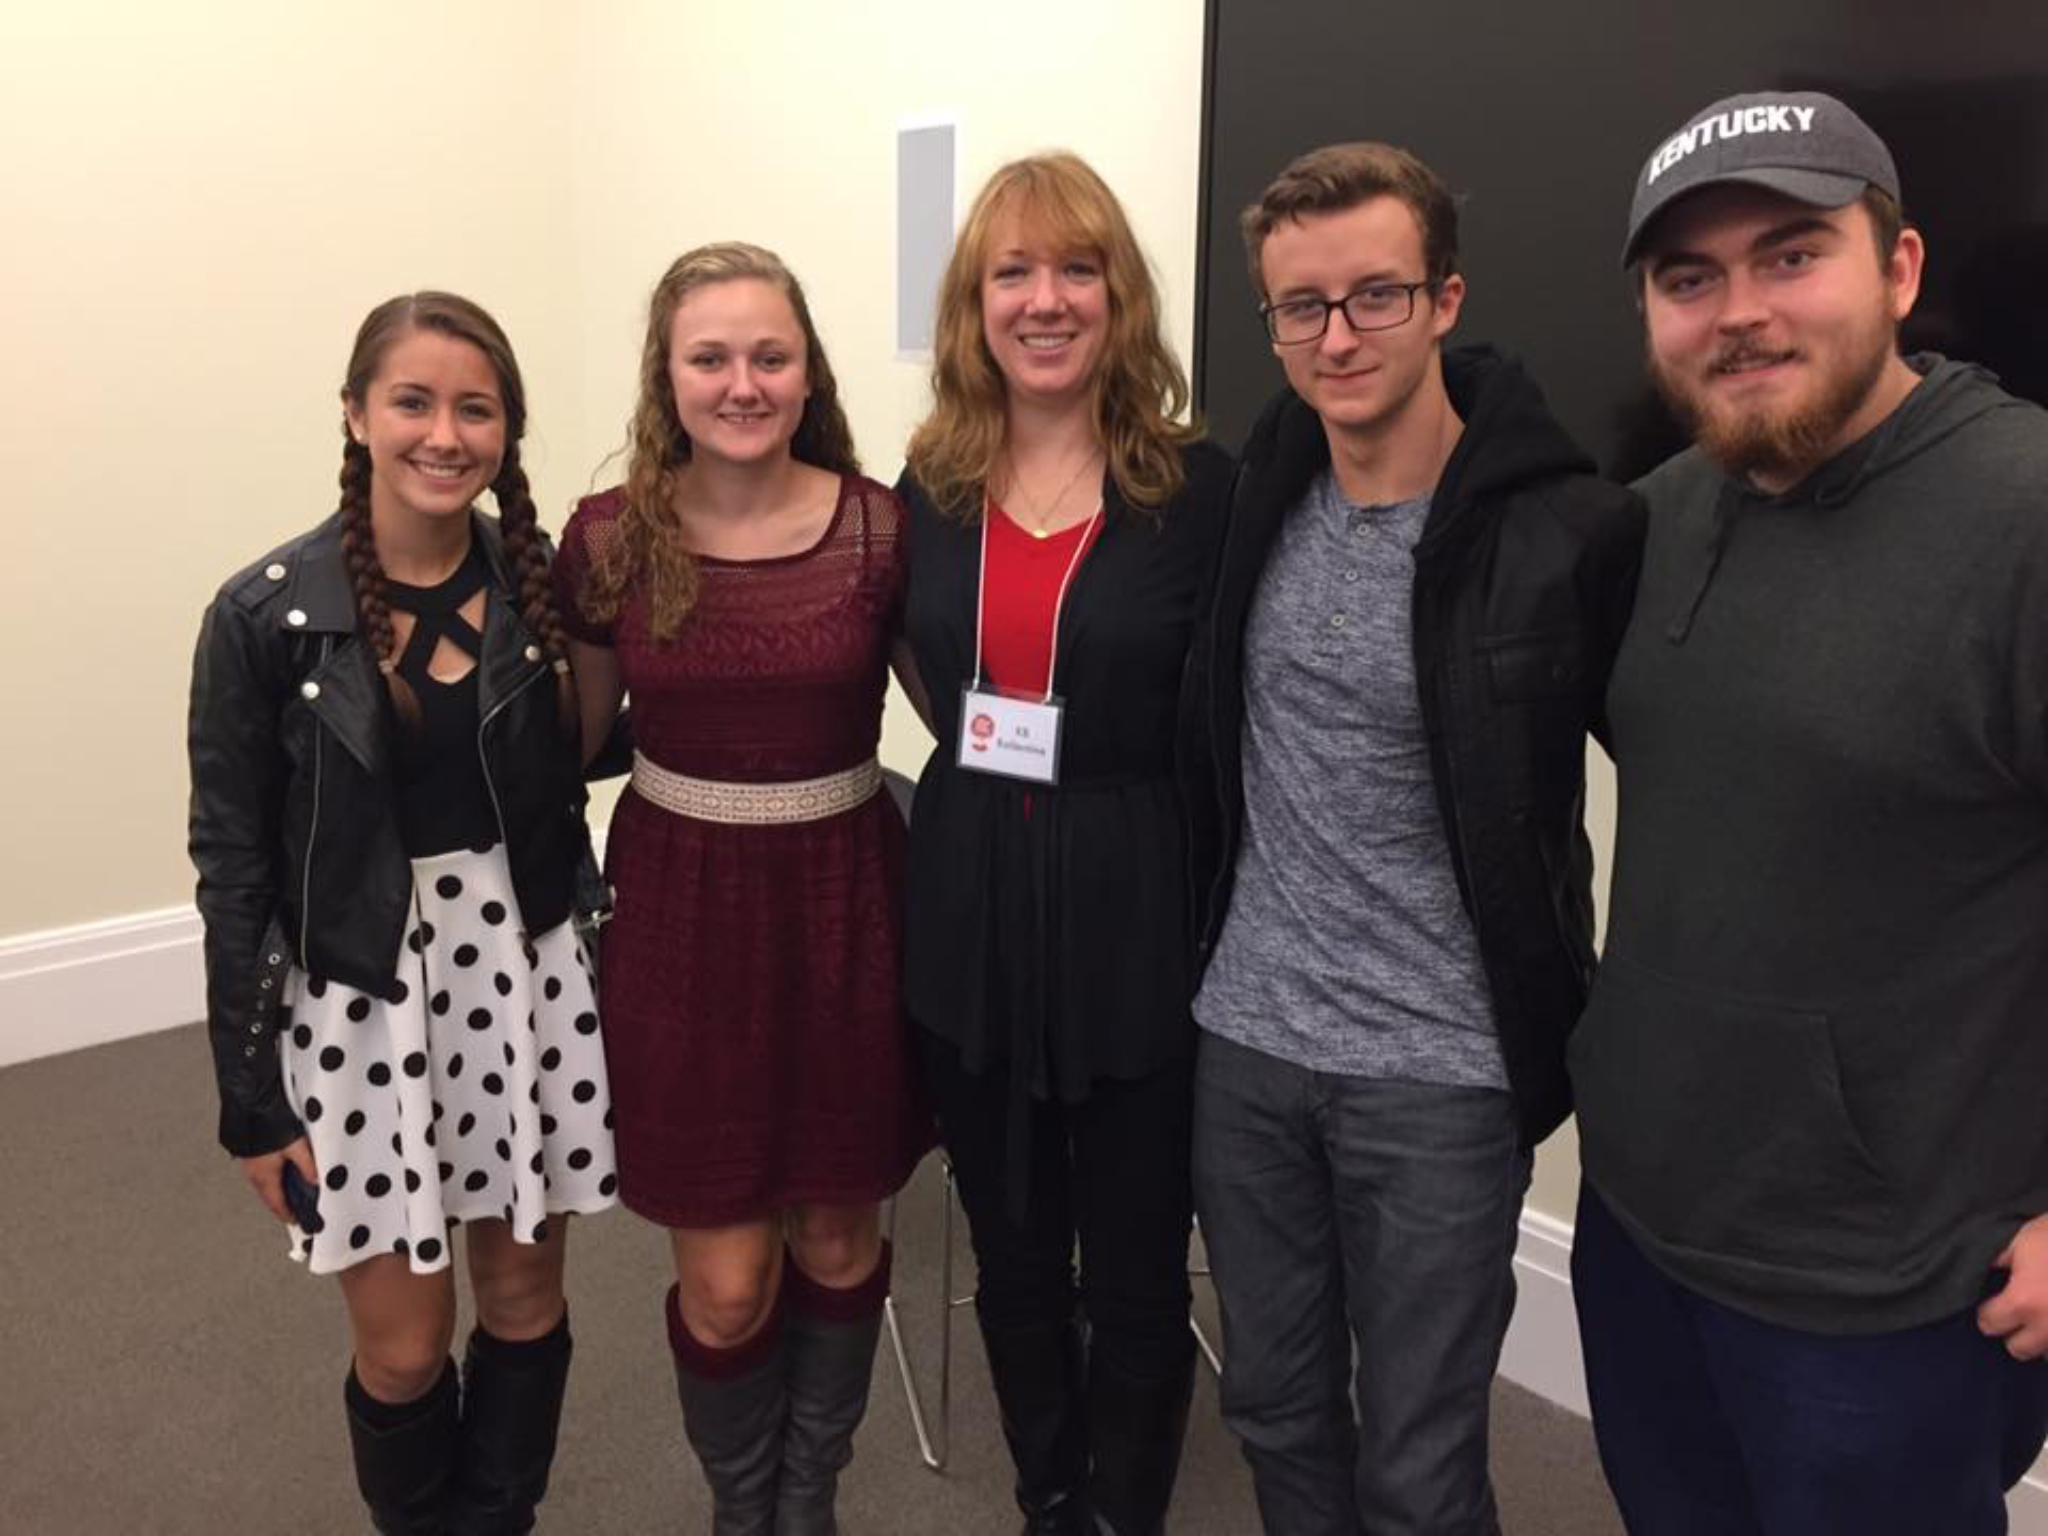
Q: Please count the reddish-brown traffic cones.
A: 0